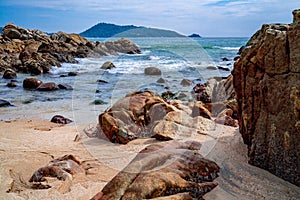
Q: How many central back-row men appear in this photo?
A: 0